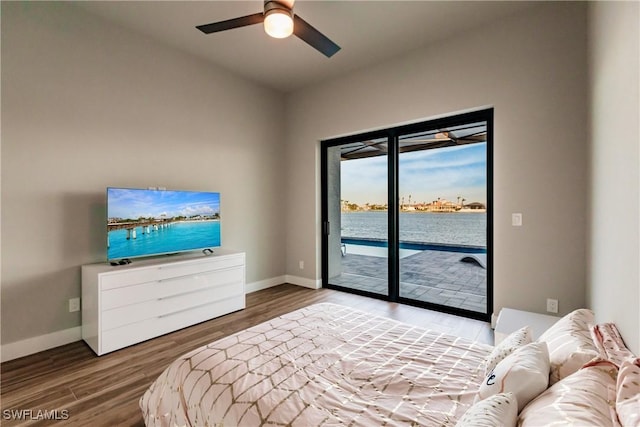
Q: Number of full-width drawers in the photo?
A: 4